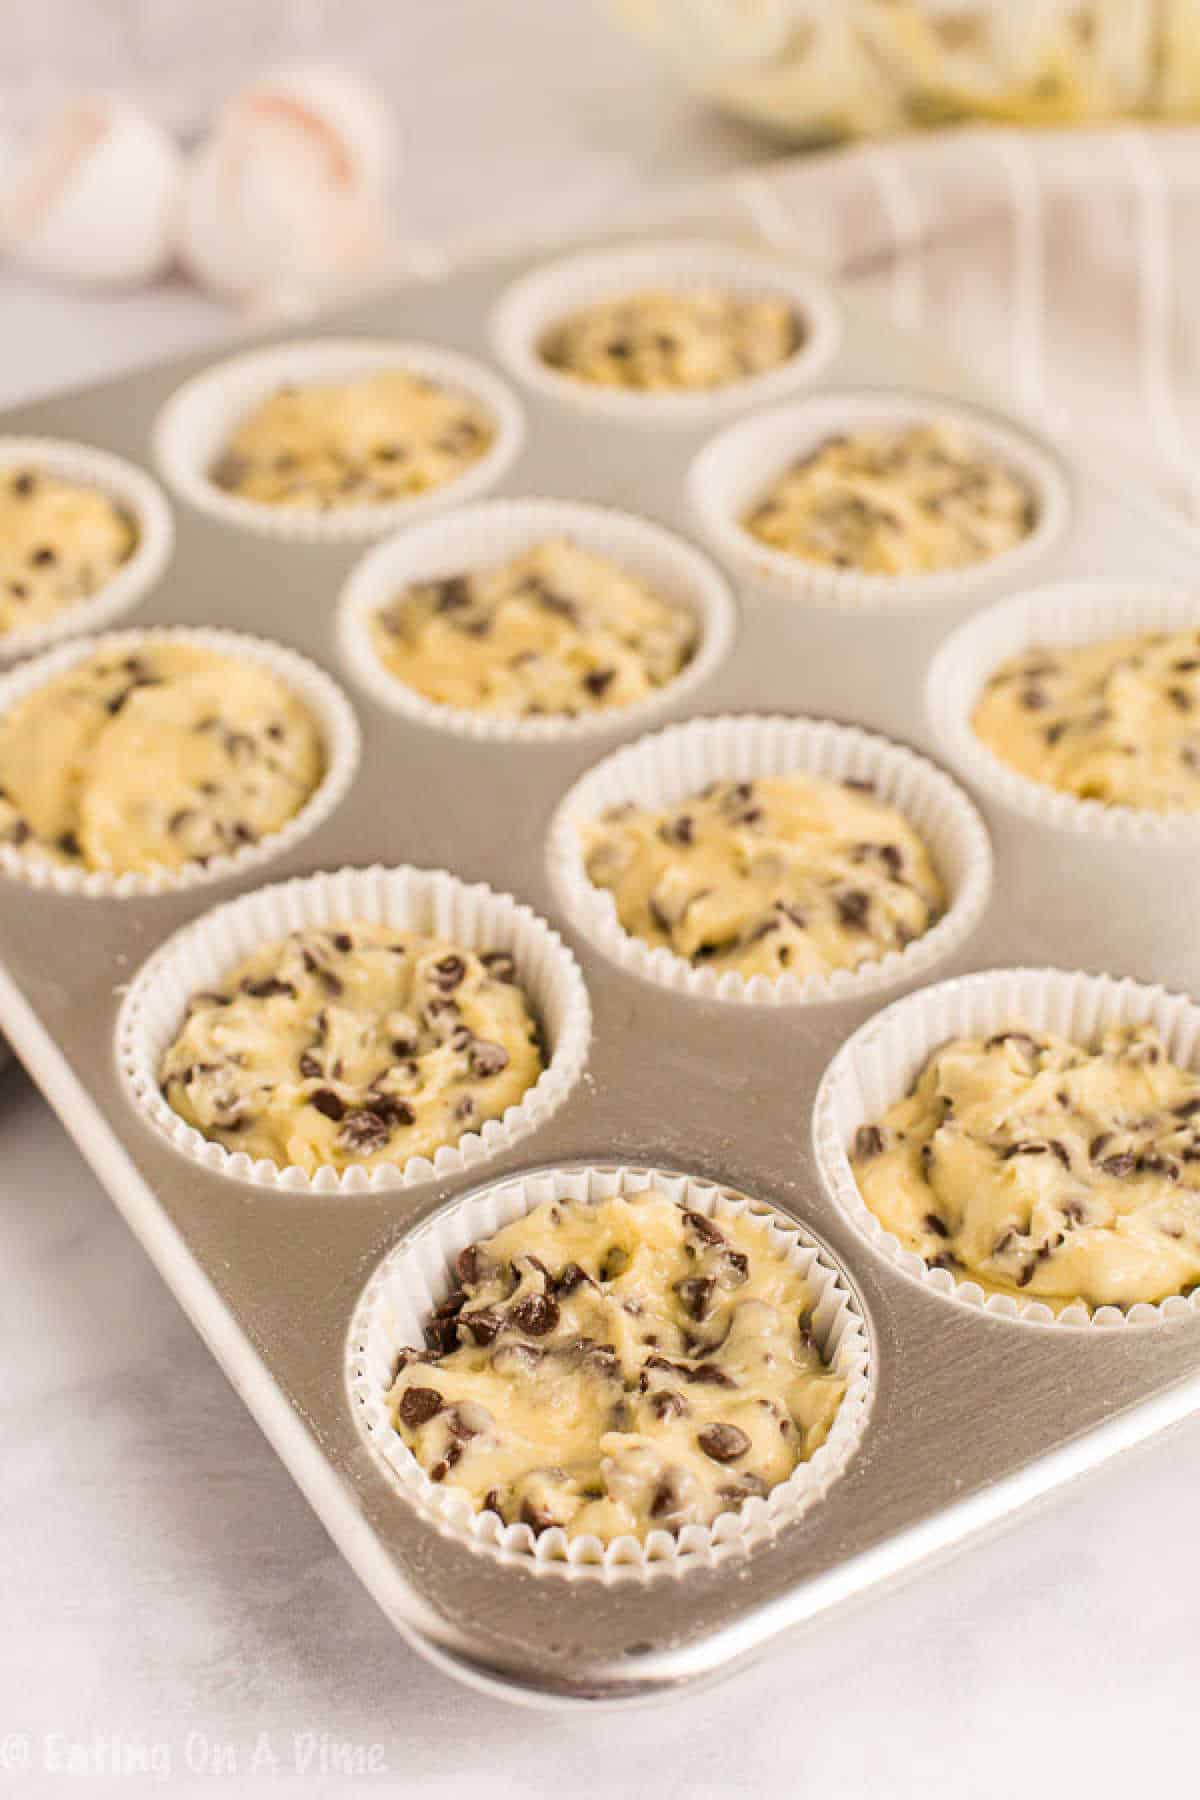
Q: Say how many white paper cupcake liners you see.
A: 11